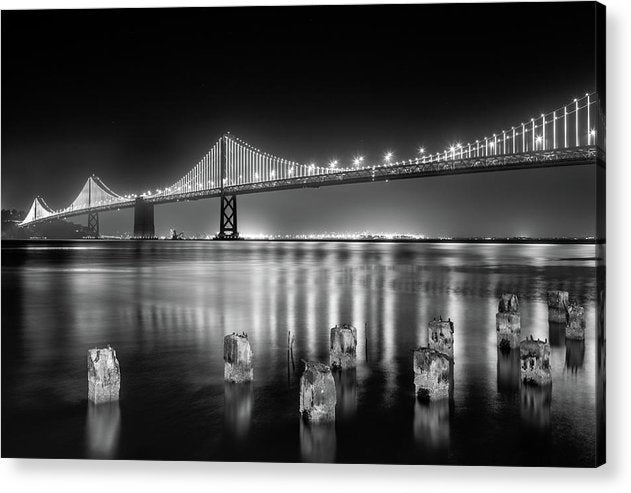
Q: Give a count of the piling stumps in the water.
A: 11